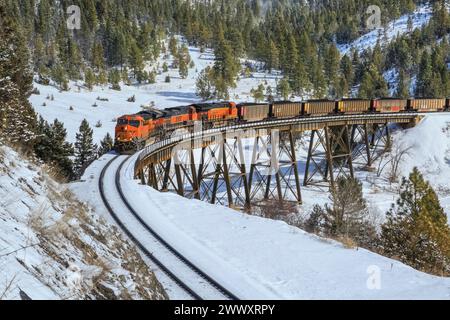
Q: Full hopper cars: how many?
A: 6